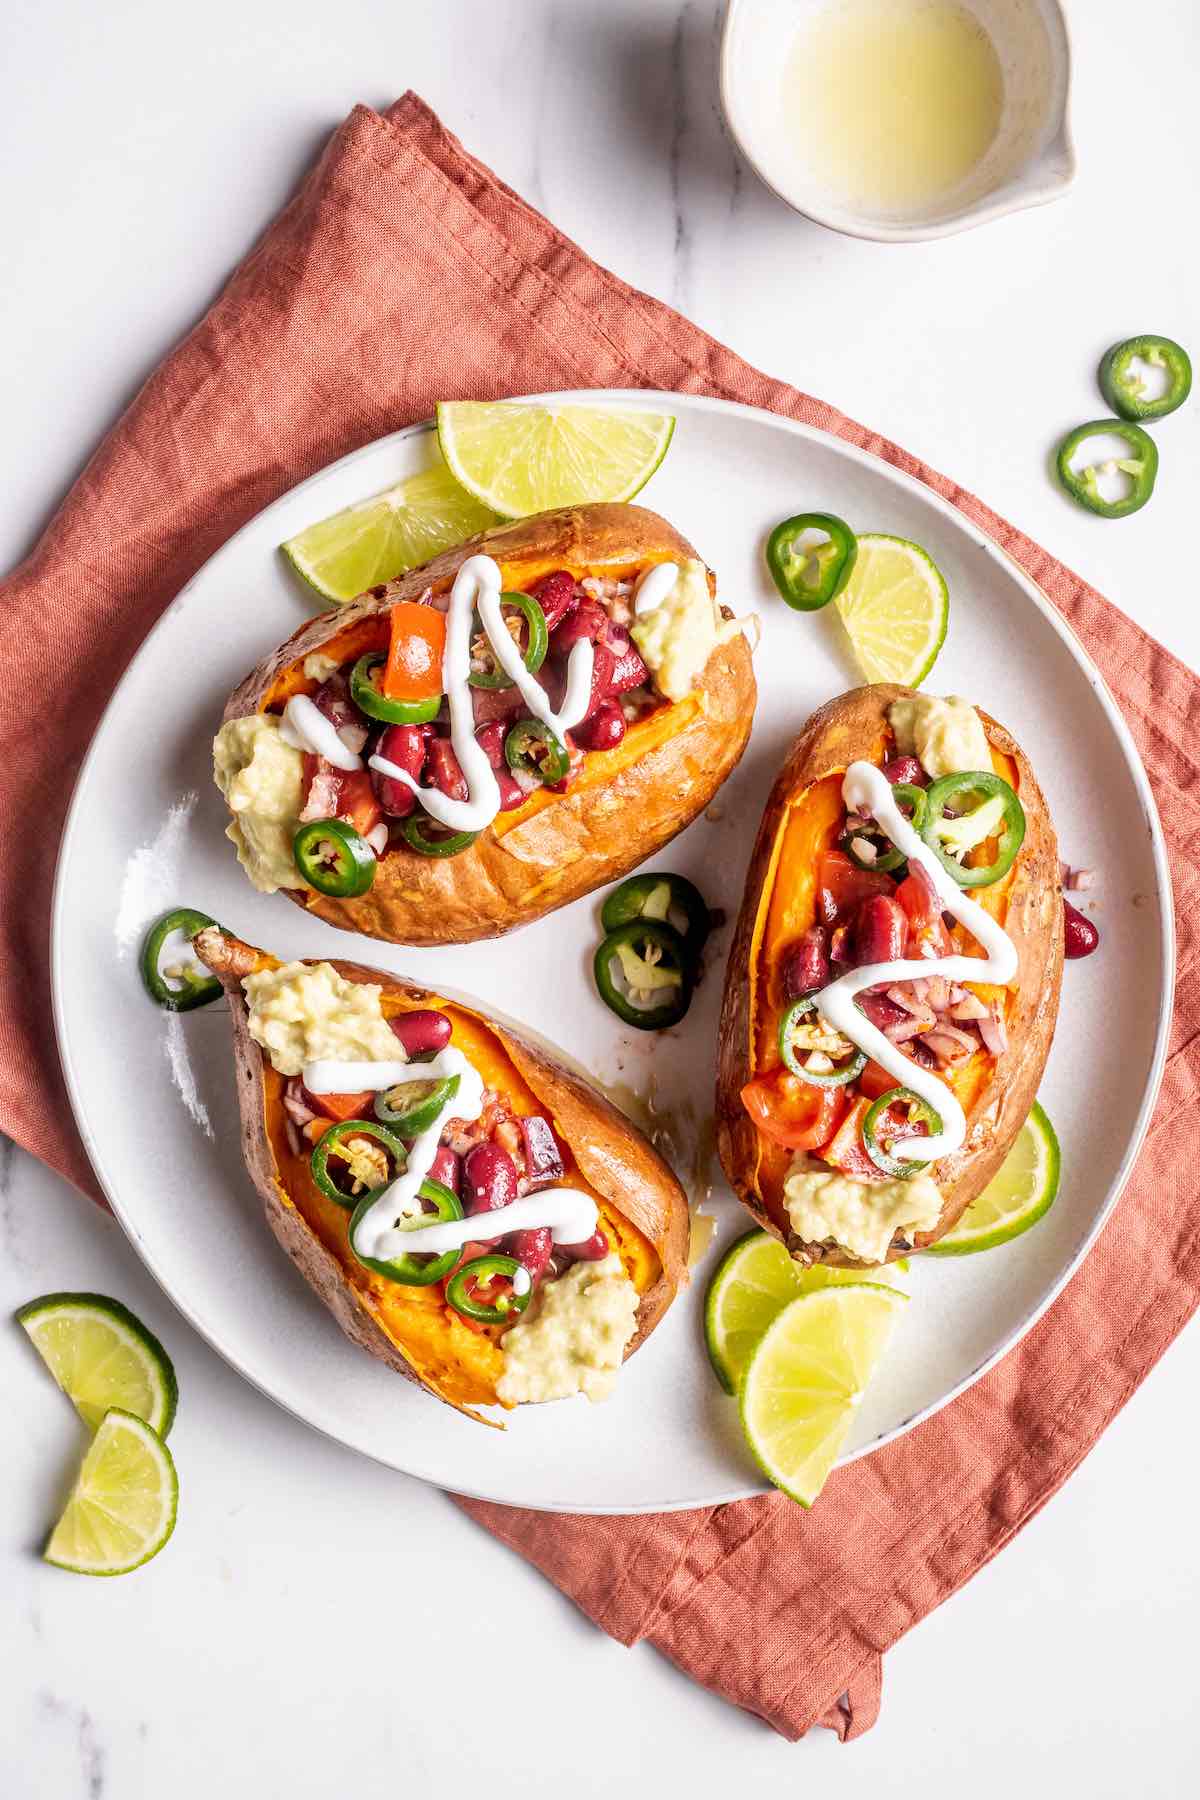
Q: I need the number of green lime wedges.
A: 8